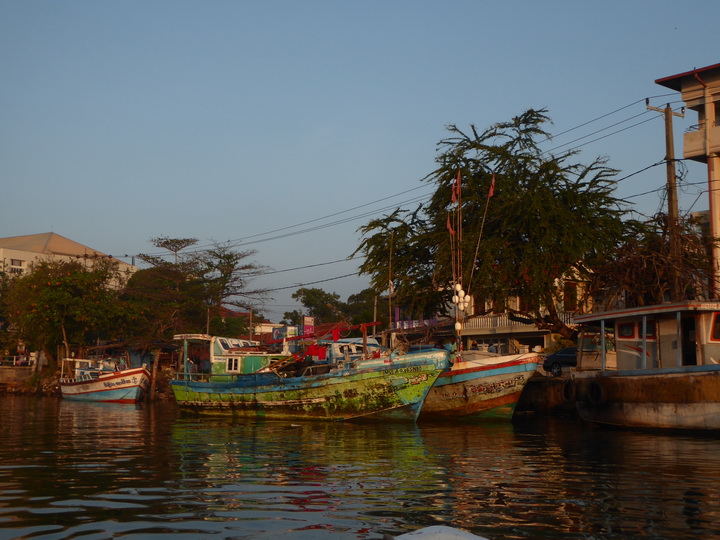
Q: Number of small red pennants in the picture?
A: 4